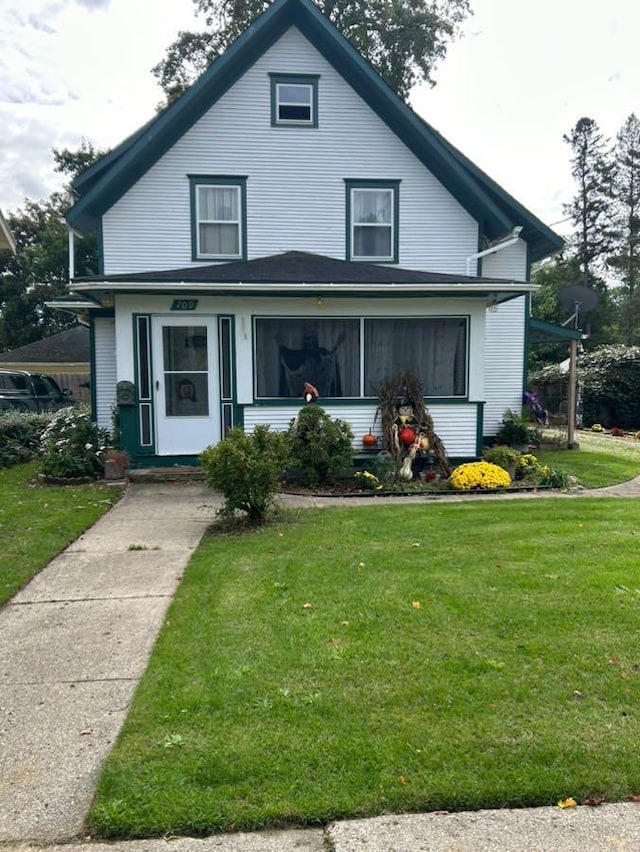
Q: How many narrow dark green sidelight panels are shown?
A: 2